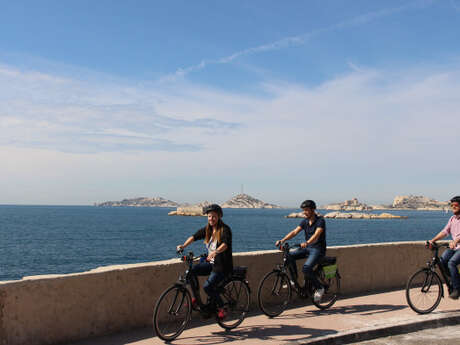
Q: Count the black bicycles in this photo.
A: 3